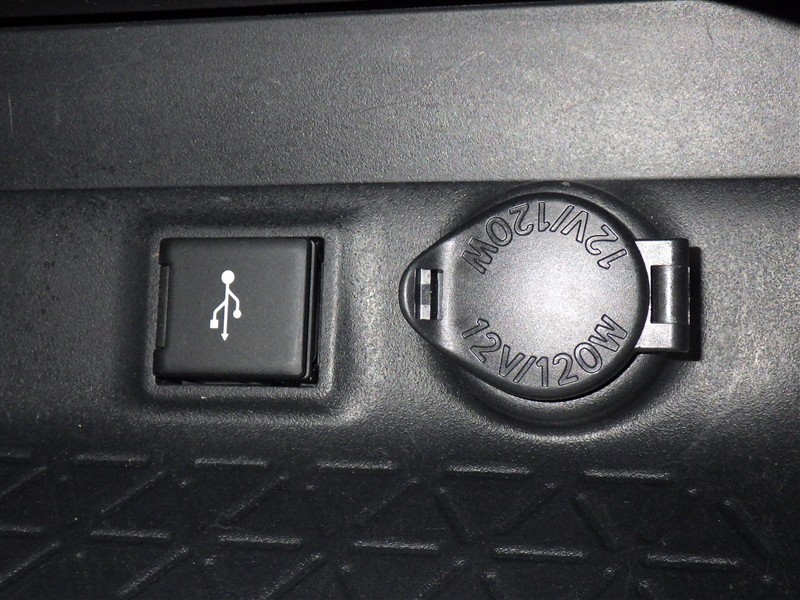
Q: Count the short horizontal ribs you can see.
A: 12